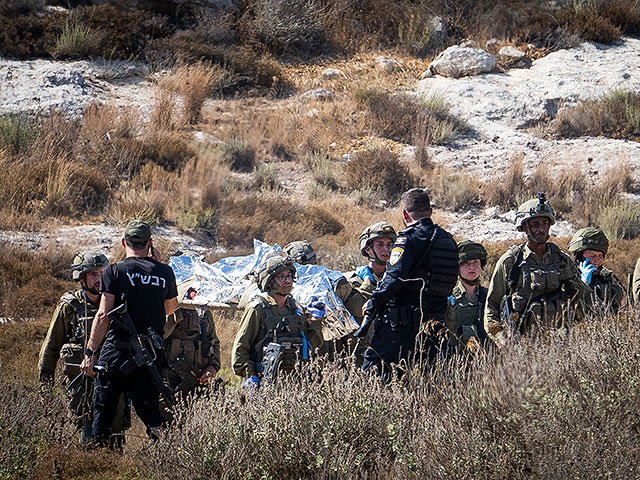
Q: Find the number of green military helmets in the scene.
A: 7